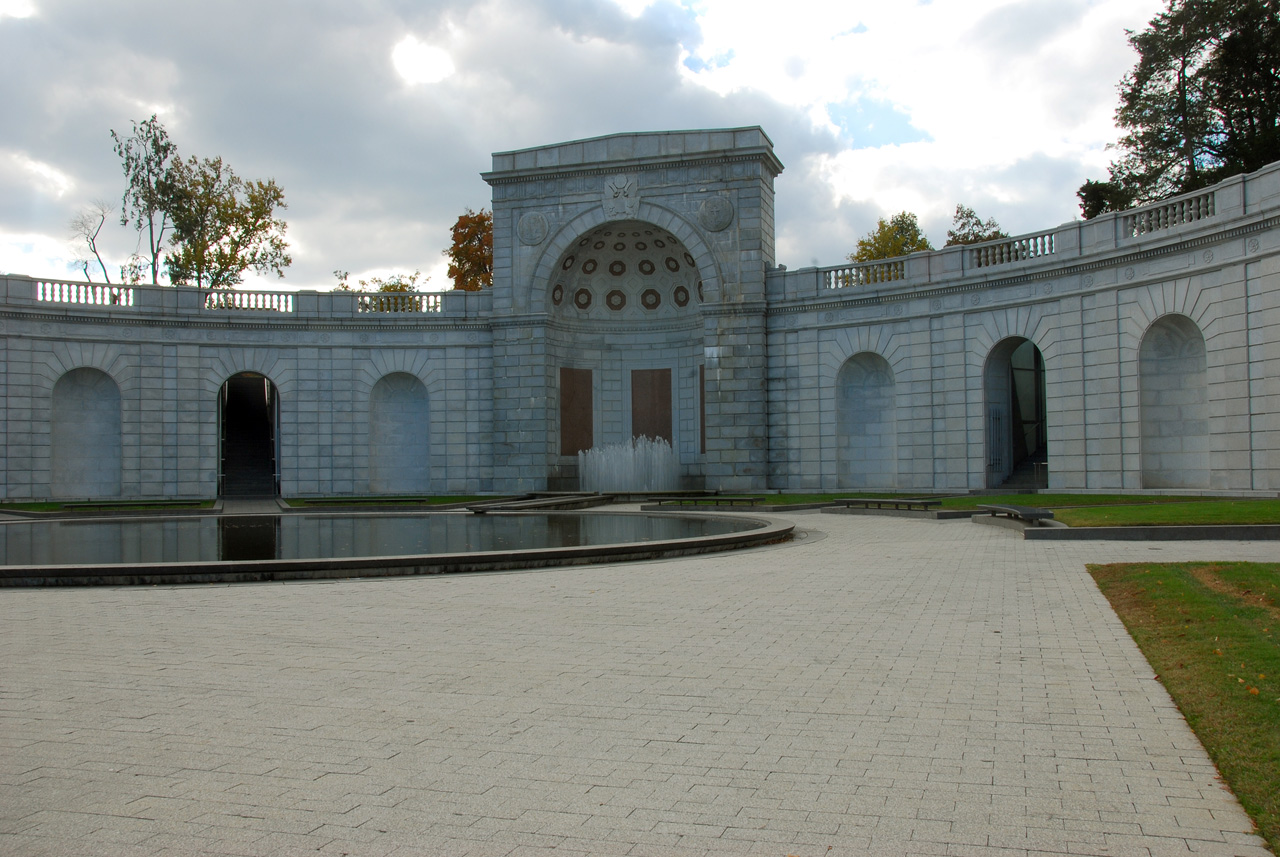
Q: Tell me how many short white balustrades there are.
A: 6